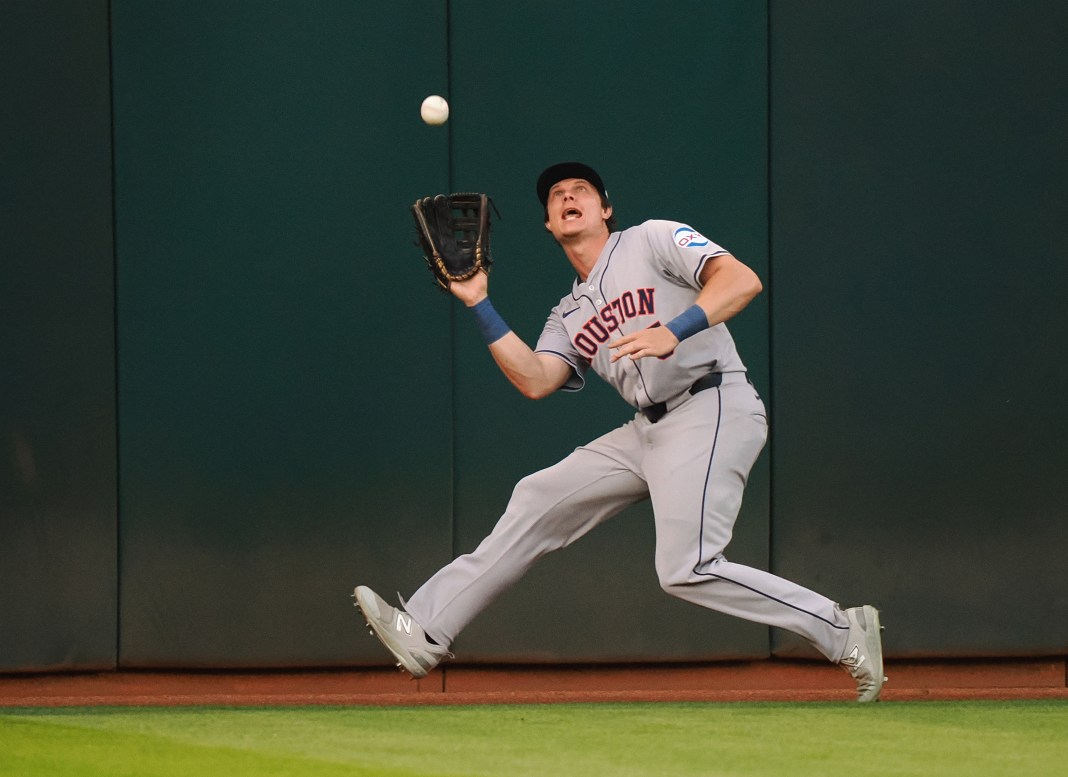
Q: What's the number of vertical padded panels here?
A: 4